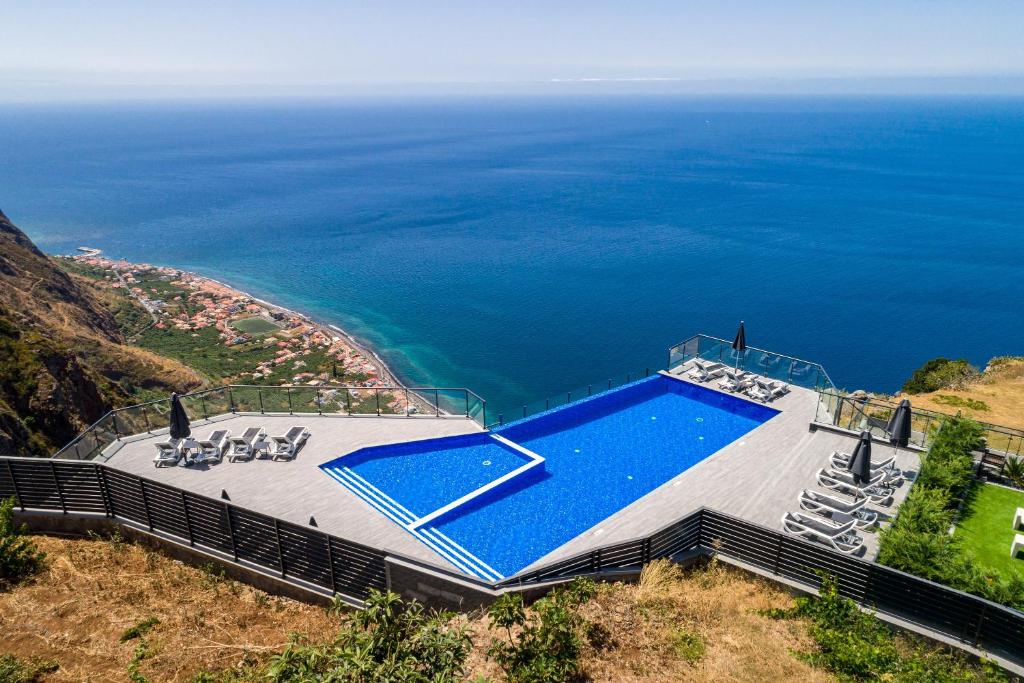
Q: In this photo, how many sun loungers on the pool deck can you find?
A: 11